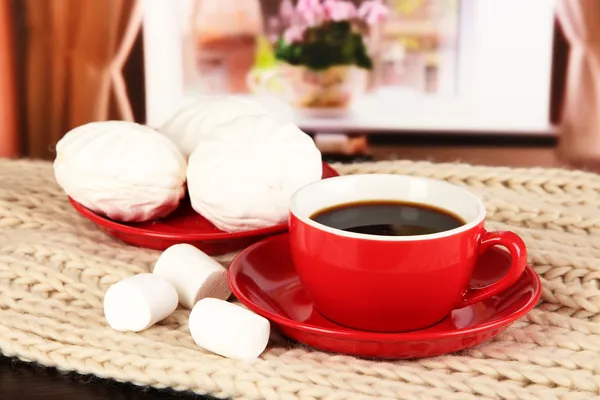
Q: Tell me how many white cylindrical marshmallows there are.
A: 3